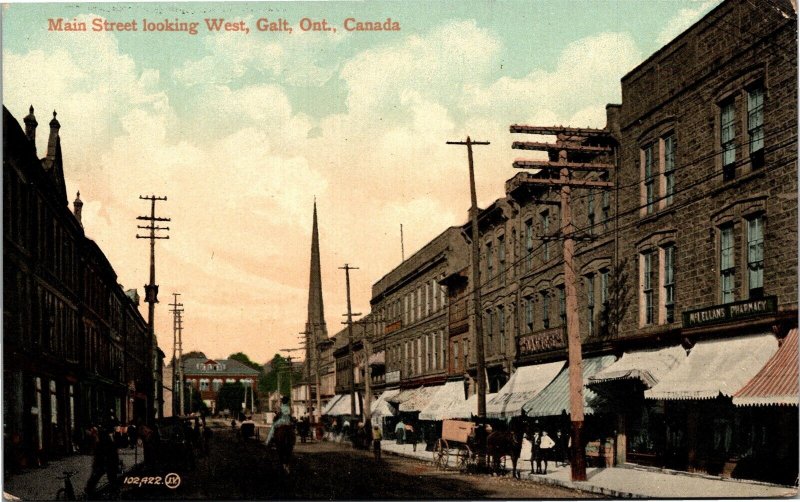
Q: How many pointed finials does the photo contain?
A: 3